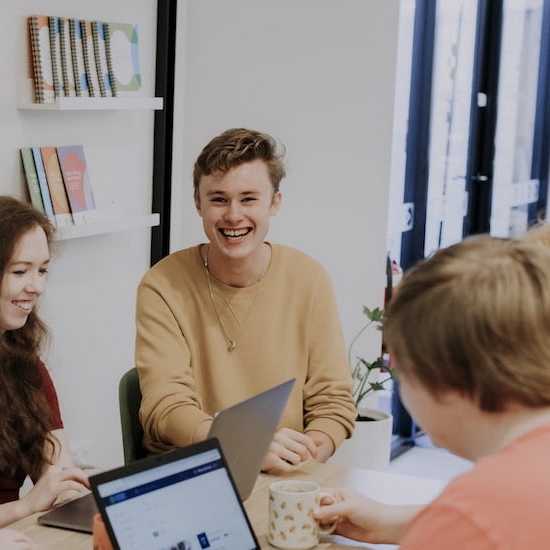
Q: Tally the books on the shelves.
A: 11